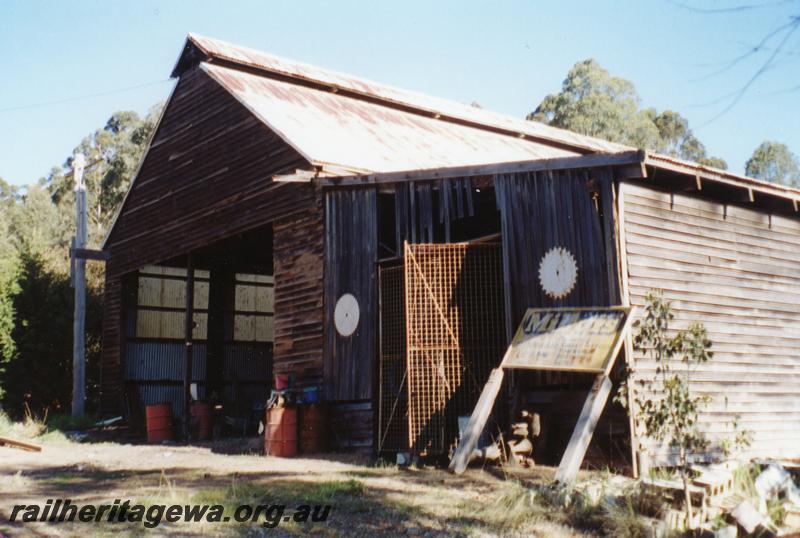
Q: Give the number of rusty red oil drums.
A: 4